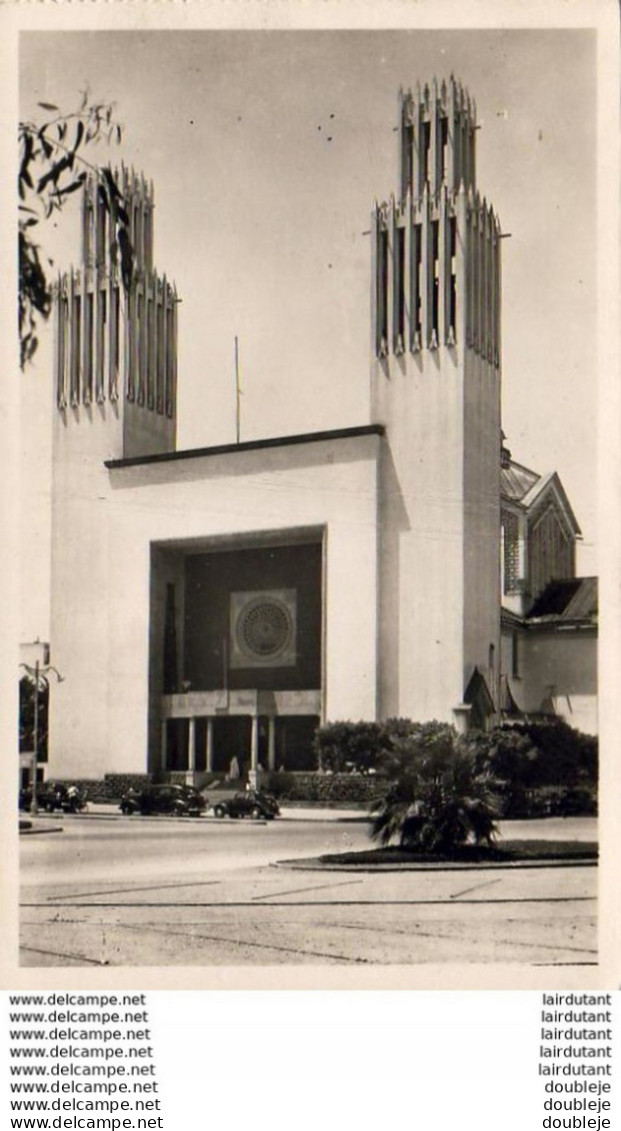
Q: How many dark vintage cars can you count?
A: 3